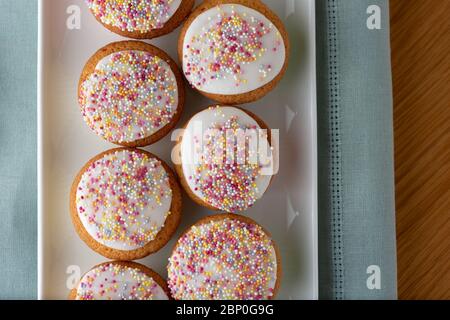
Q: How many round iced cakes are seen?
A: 7